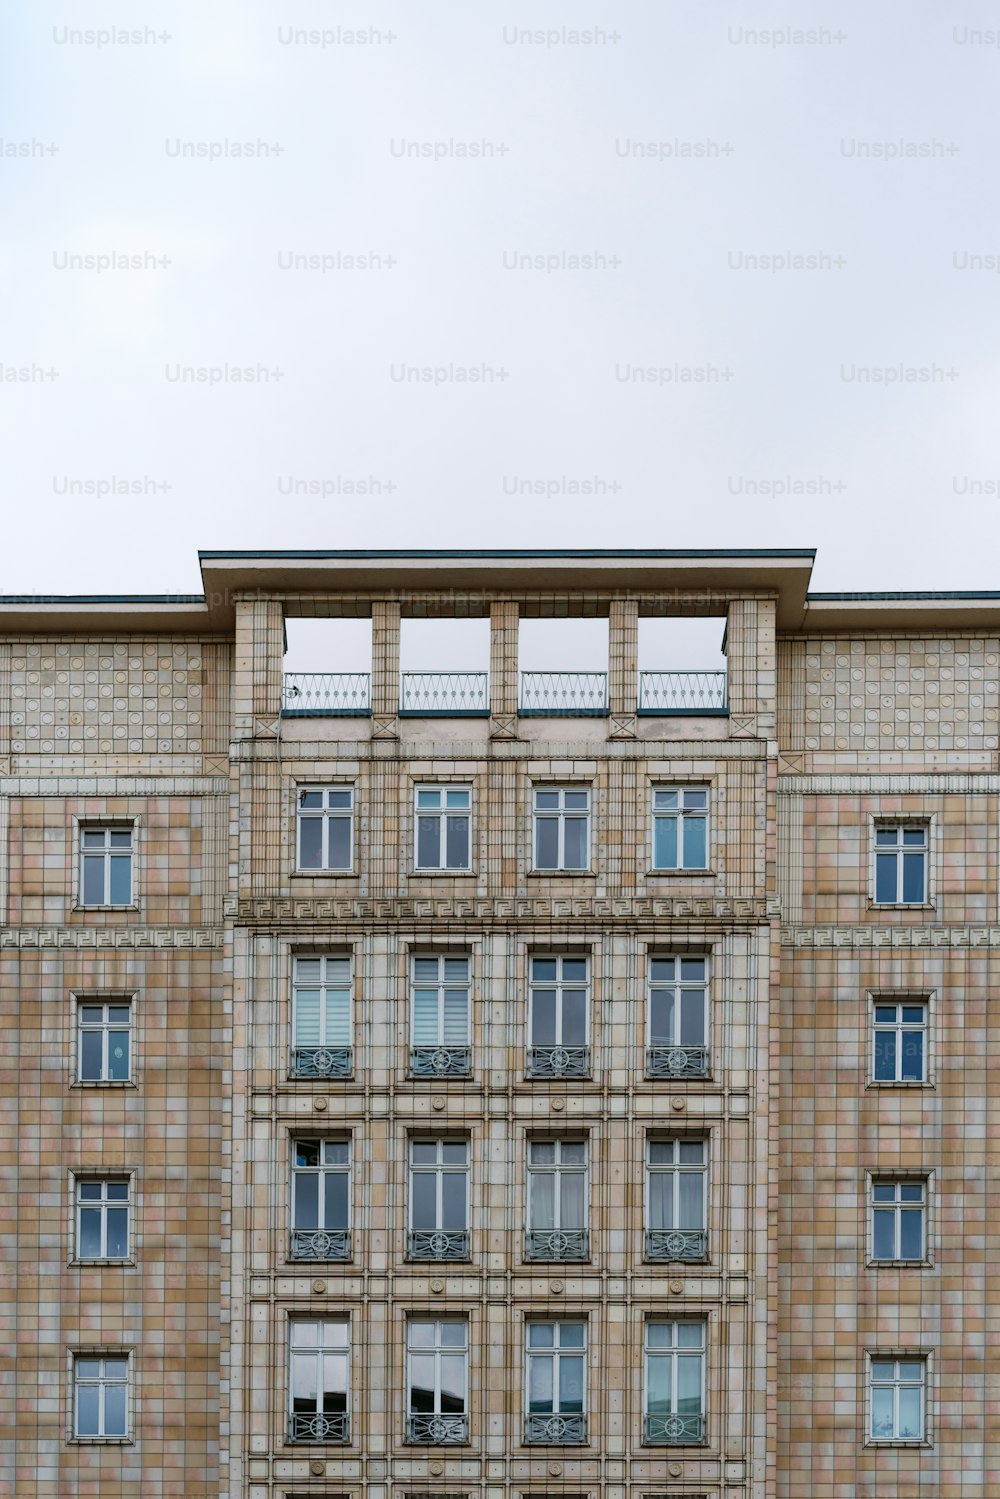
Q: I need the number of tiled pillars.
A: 5